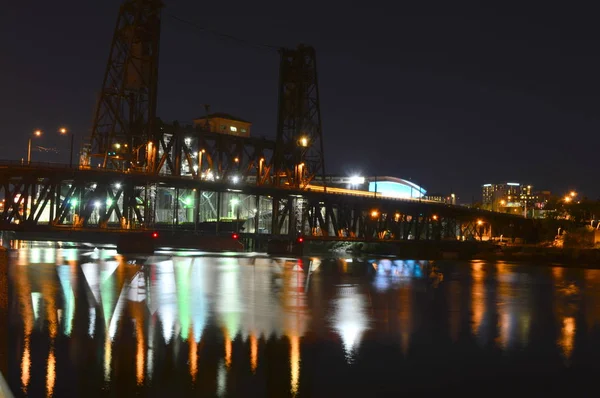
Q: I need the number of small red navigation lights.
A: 3